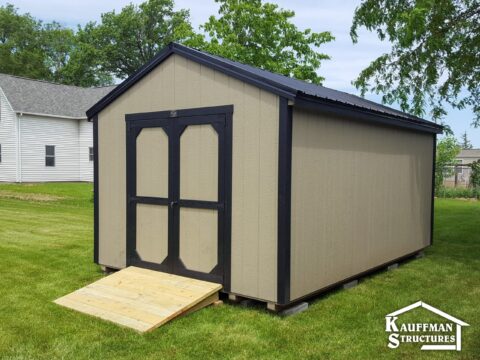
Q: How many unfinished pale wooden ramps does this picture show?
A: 1